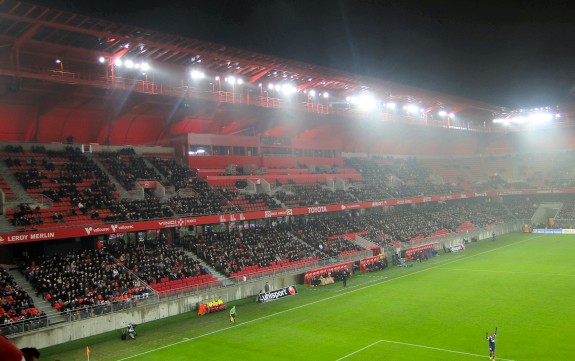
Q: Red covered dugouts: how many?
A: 3